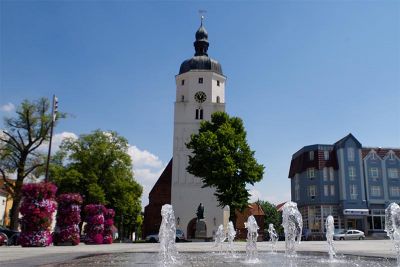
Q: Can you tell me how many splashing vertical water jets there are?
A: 8